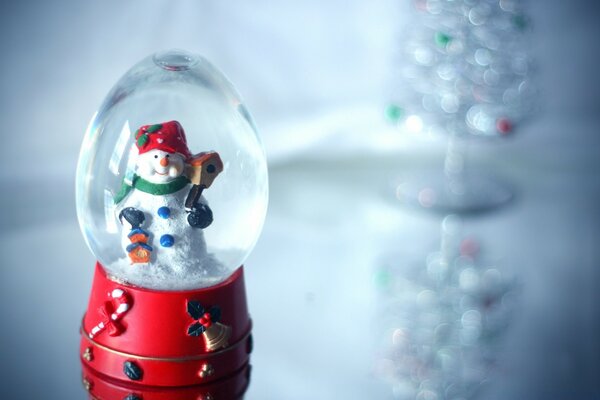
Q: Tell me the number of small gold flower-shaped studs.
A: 2